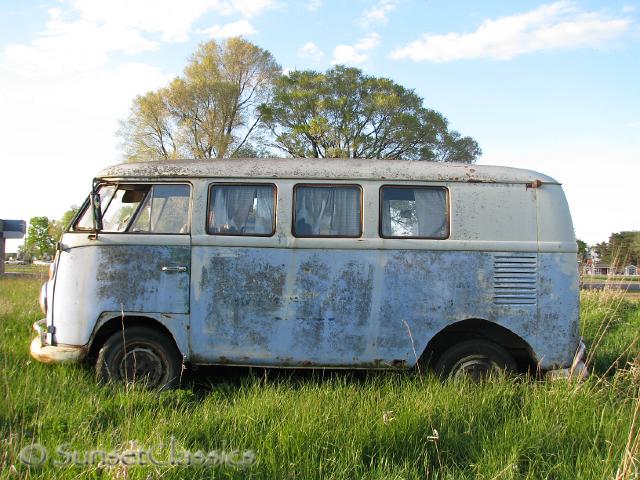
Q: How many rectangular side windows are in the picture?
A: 3